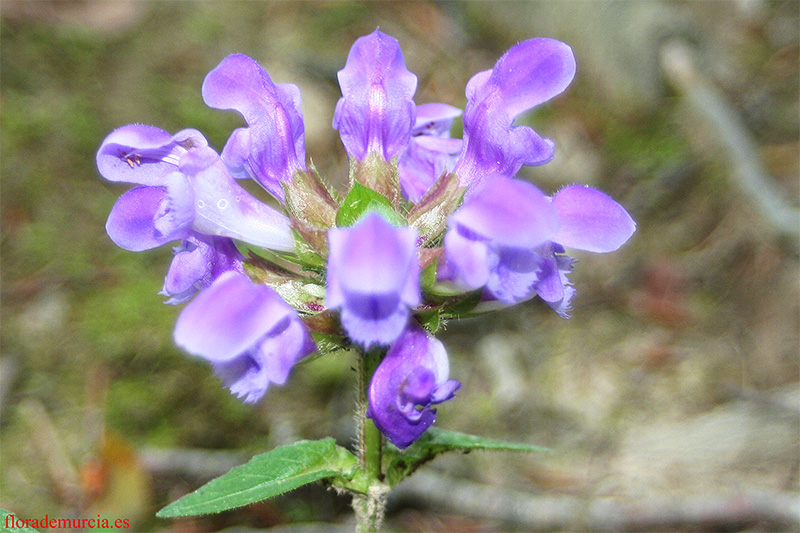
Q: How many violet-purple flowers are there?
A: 11